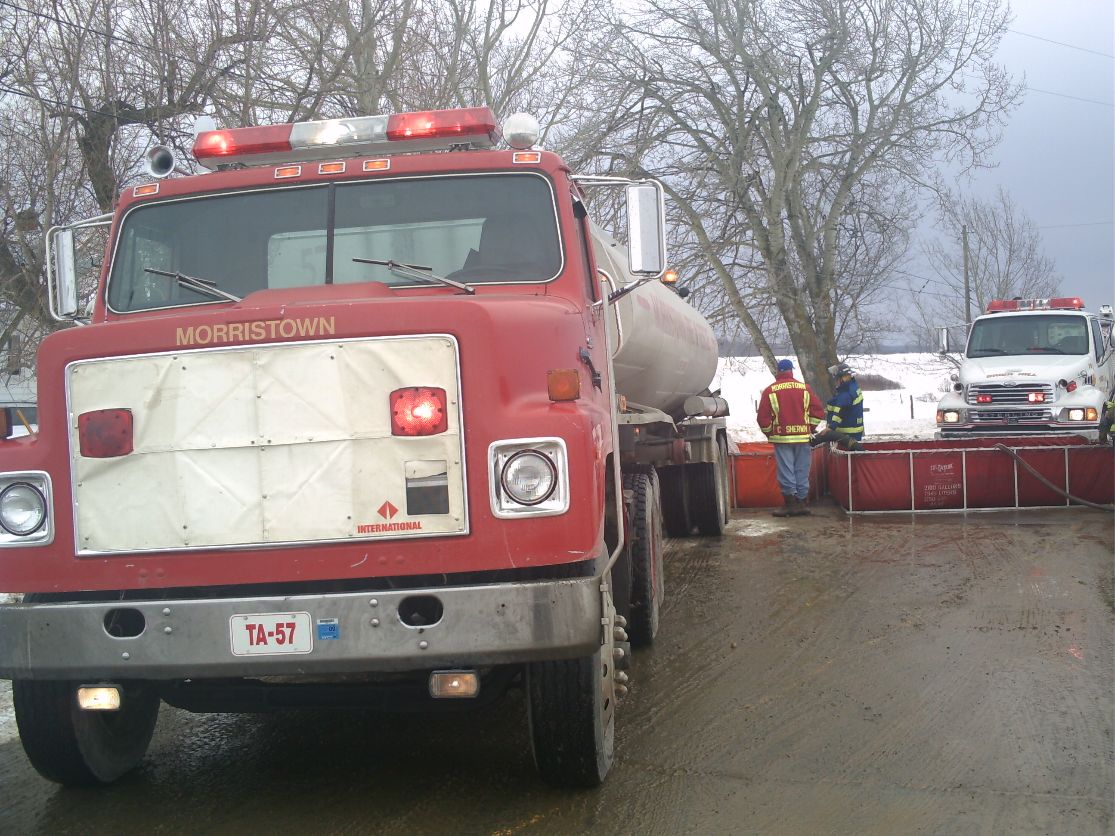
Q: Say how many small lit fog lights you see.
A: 2